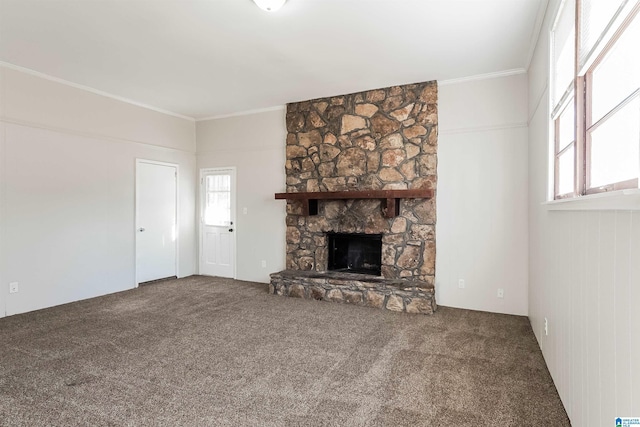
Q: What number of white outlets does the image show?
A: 5